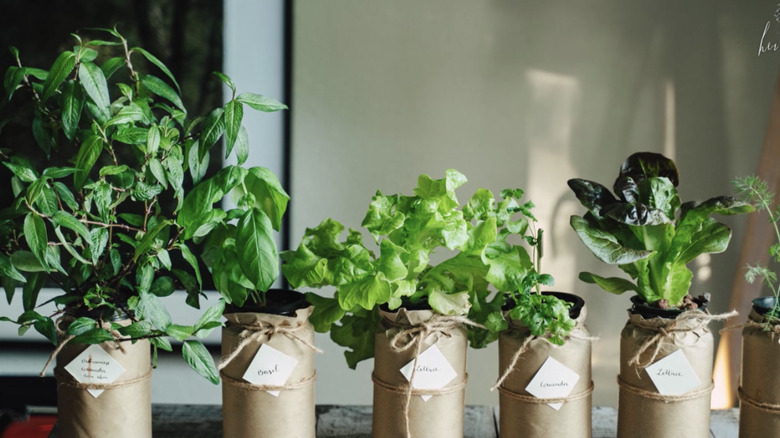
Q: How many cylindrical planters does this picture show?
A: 6